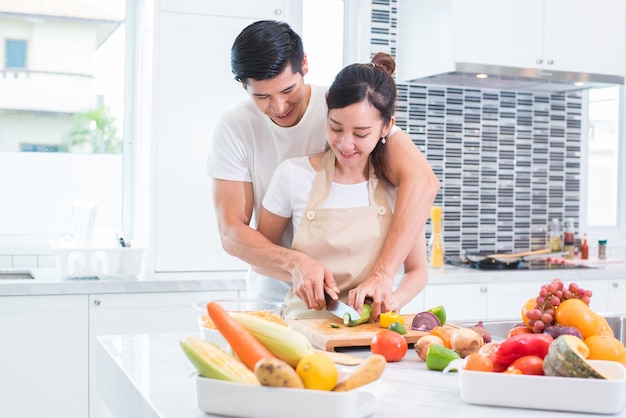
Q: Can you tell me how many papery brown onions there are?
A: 2